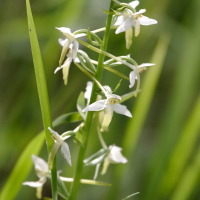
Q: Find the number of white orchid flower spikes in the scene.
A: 1